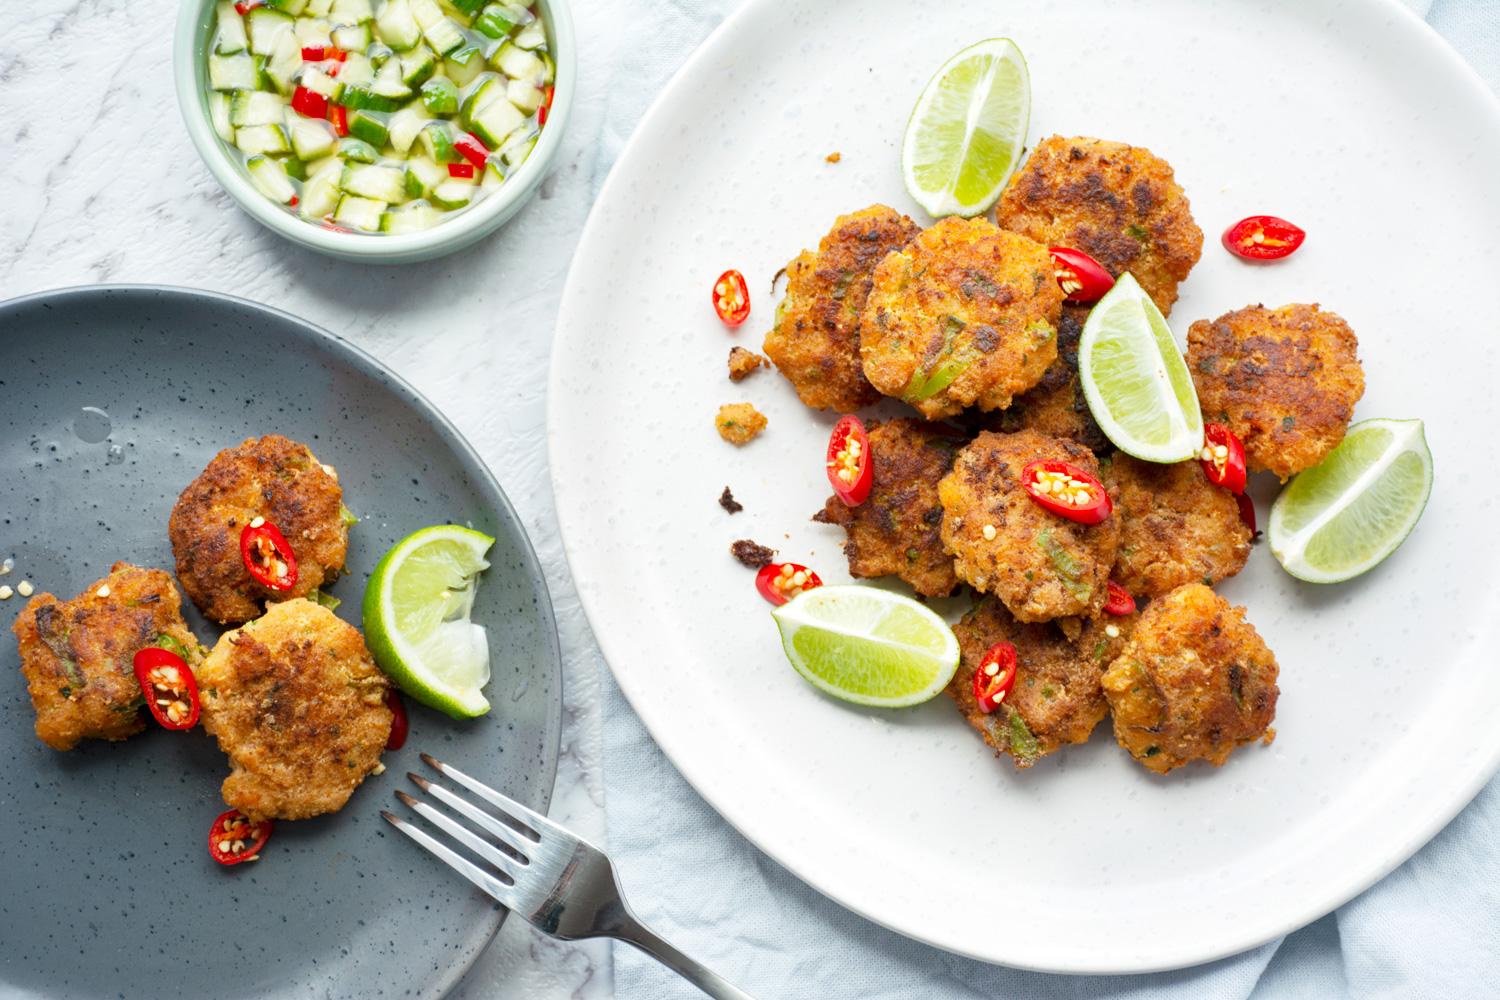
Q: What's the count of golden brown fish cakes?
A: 13